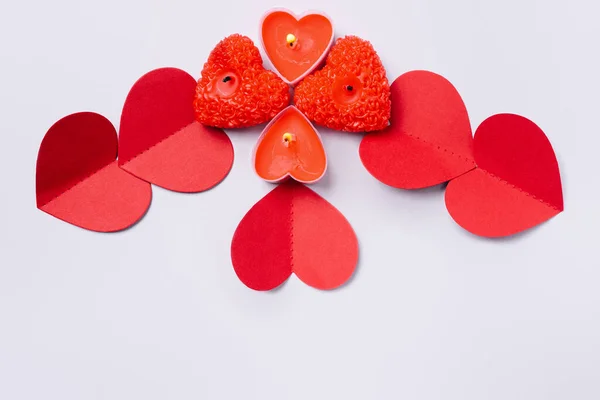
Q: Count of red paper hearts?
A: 5